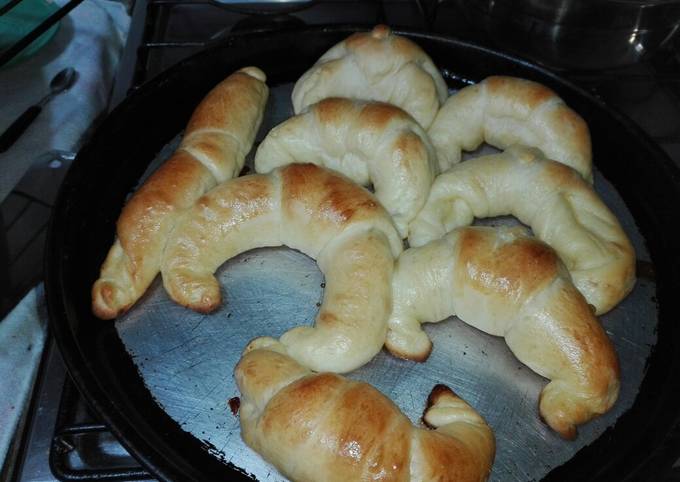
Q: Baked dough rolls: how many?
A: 8